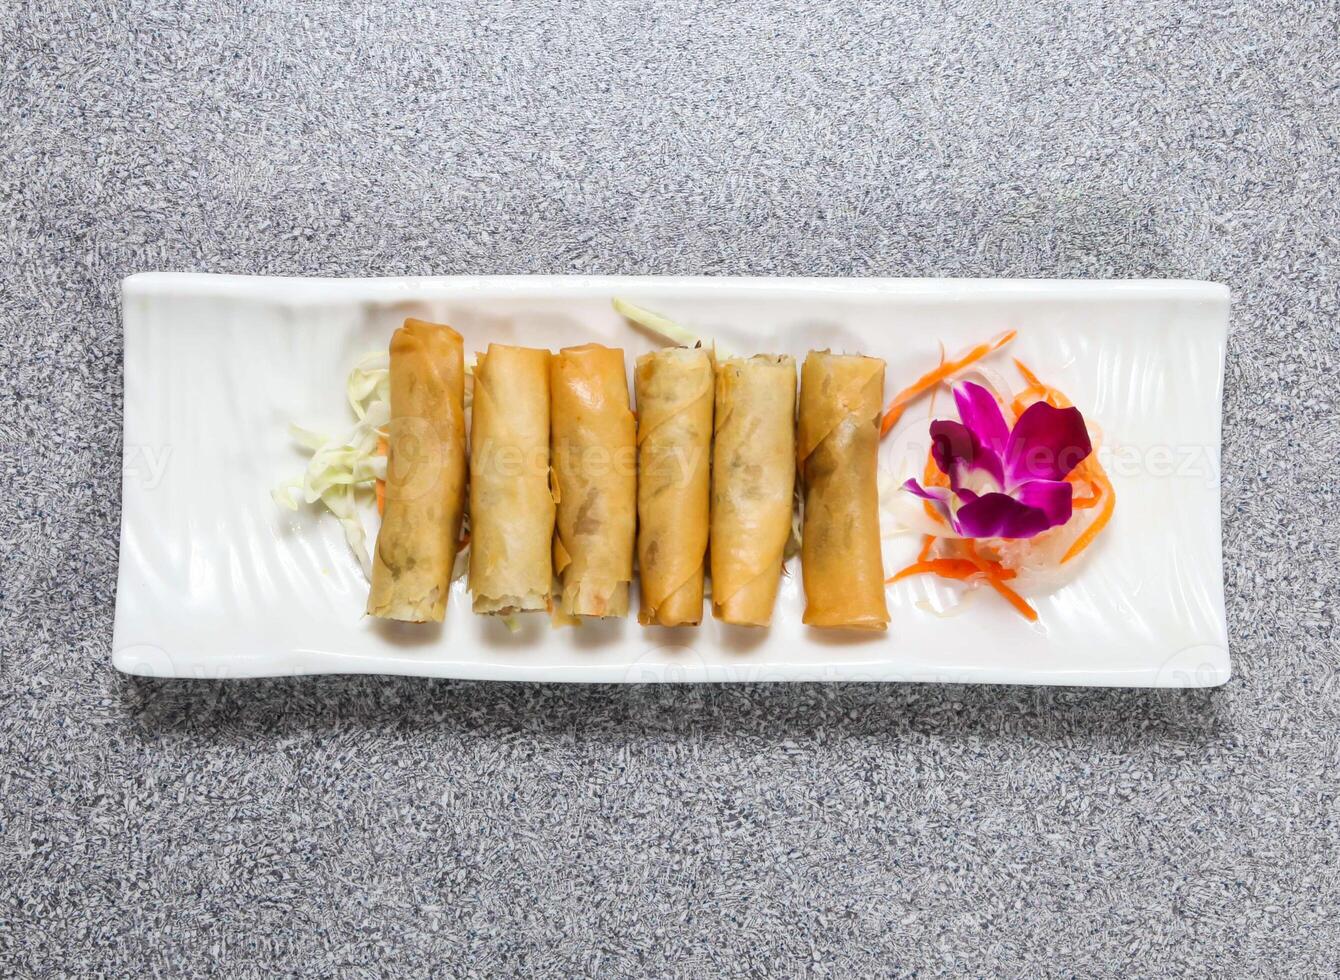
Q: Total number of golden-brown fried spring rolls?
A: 6